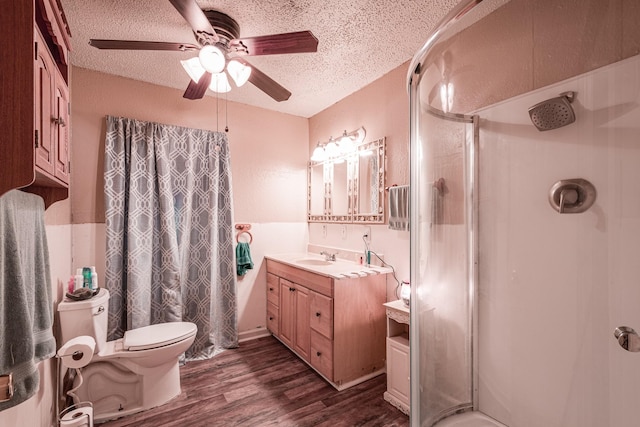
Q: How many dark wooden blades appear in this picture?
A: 5